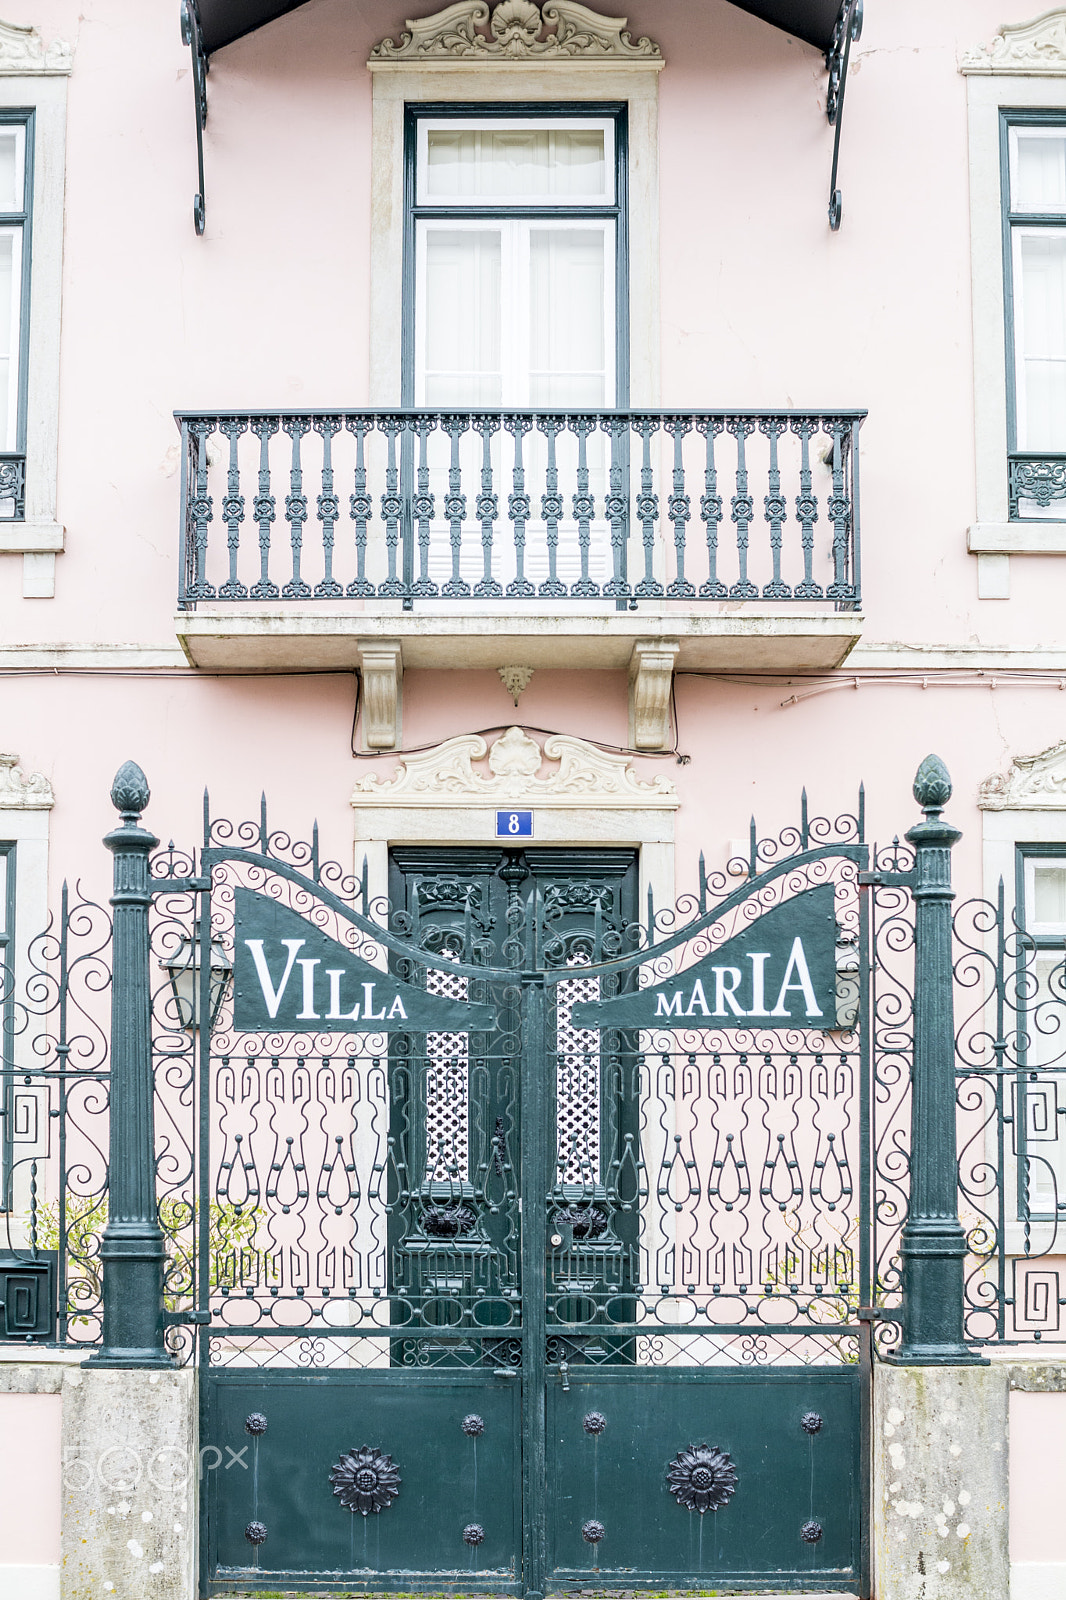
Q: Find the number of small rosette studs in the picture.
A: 8